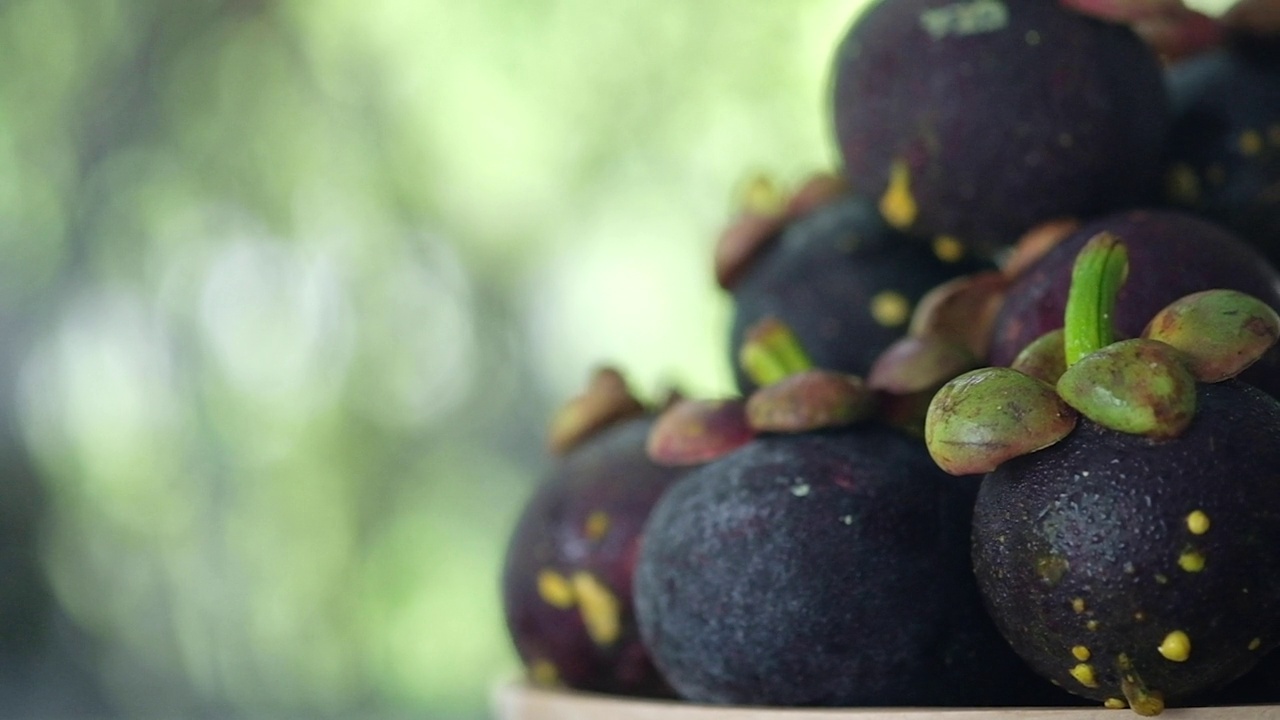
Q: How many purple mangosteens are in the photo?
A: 7